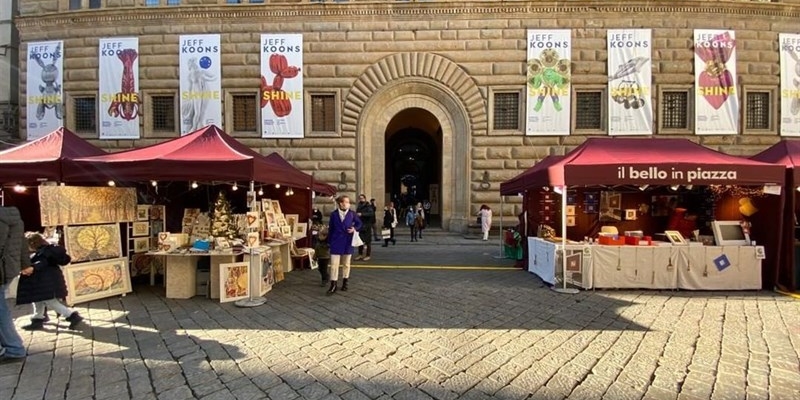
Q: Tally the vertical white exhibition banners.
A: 8